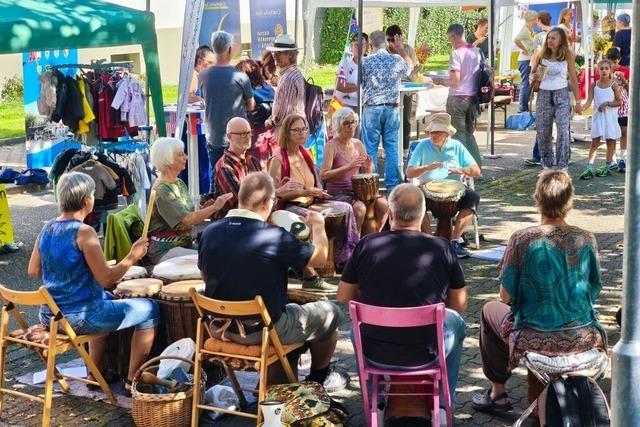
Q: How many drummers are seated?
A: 9